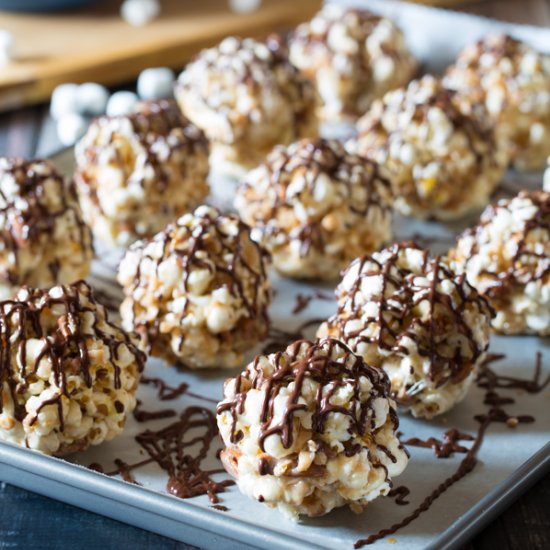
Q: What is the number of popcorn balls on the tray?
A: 12